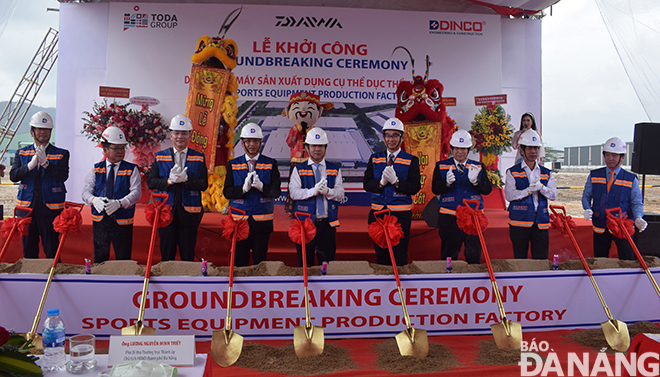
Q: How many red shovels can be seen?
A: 9